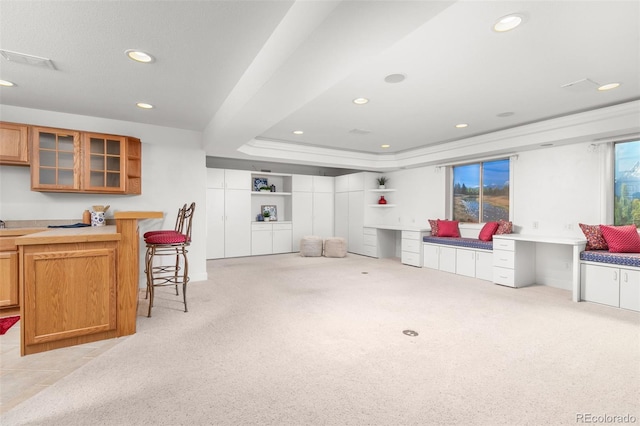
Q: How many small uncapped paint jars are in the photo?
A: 0